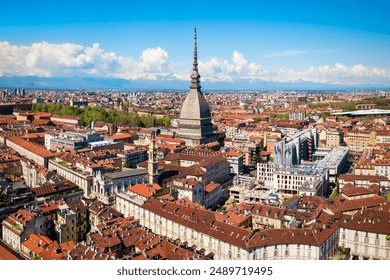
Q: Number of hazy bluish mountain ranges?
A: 1